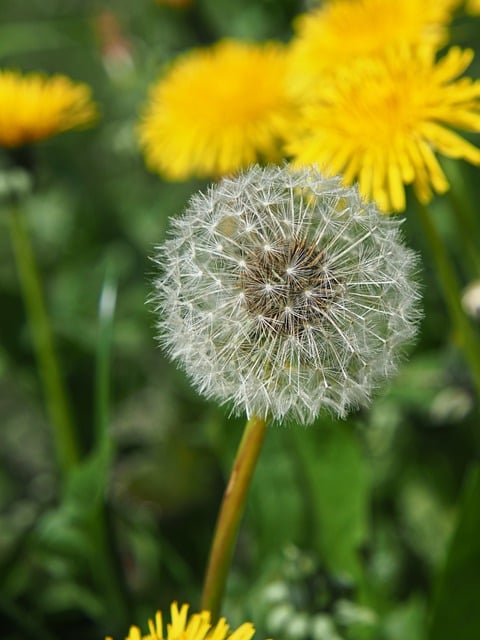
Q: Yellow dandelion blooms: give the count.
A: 5